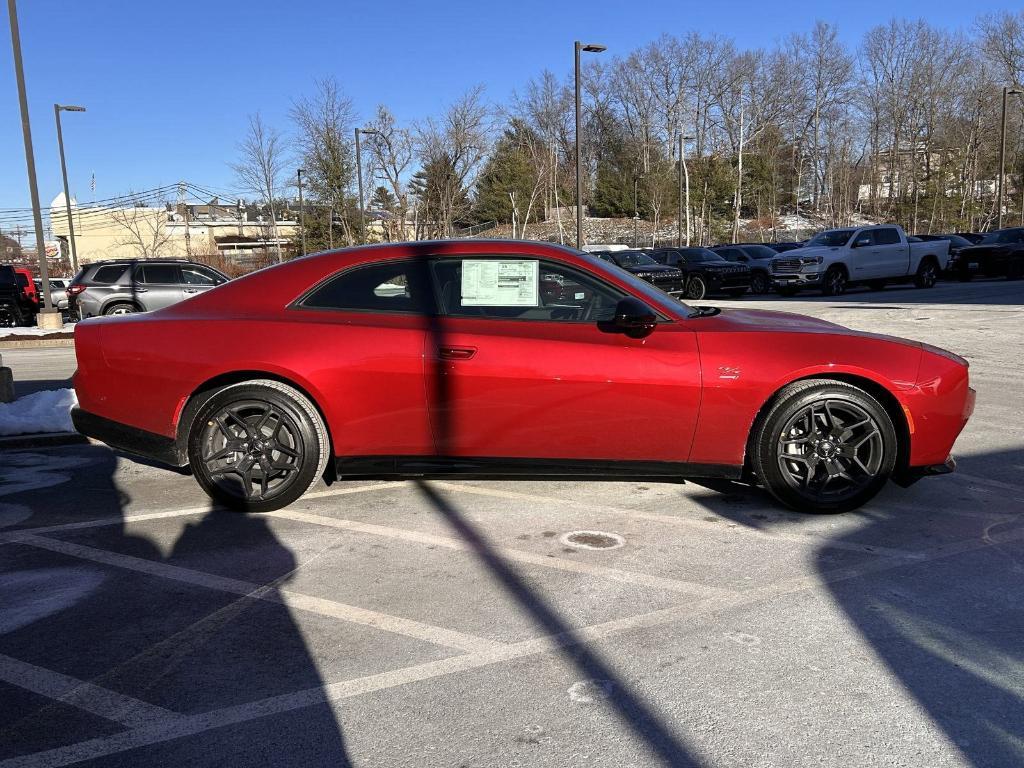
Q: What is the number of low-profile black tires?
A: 2